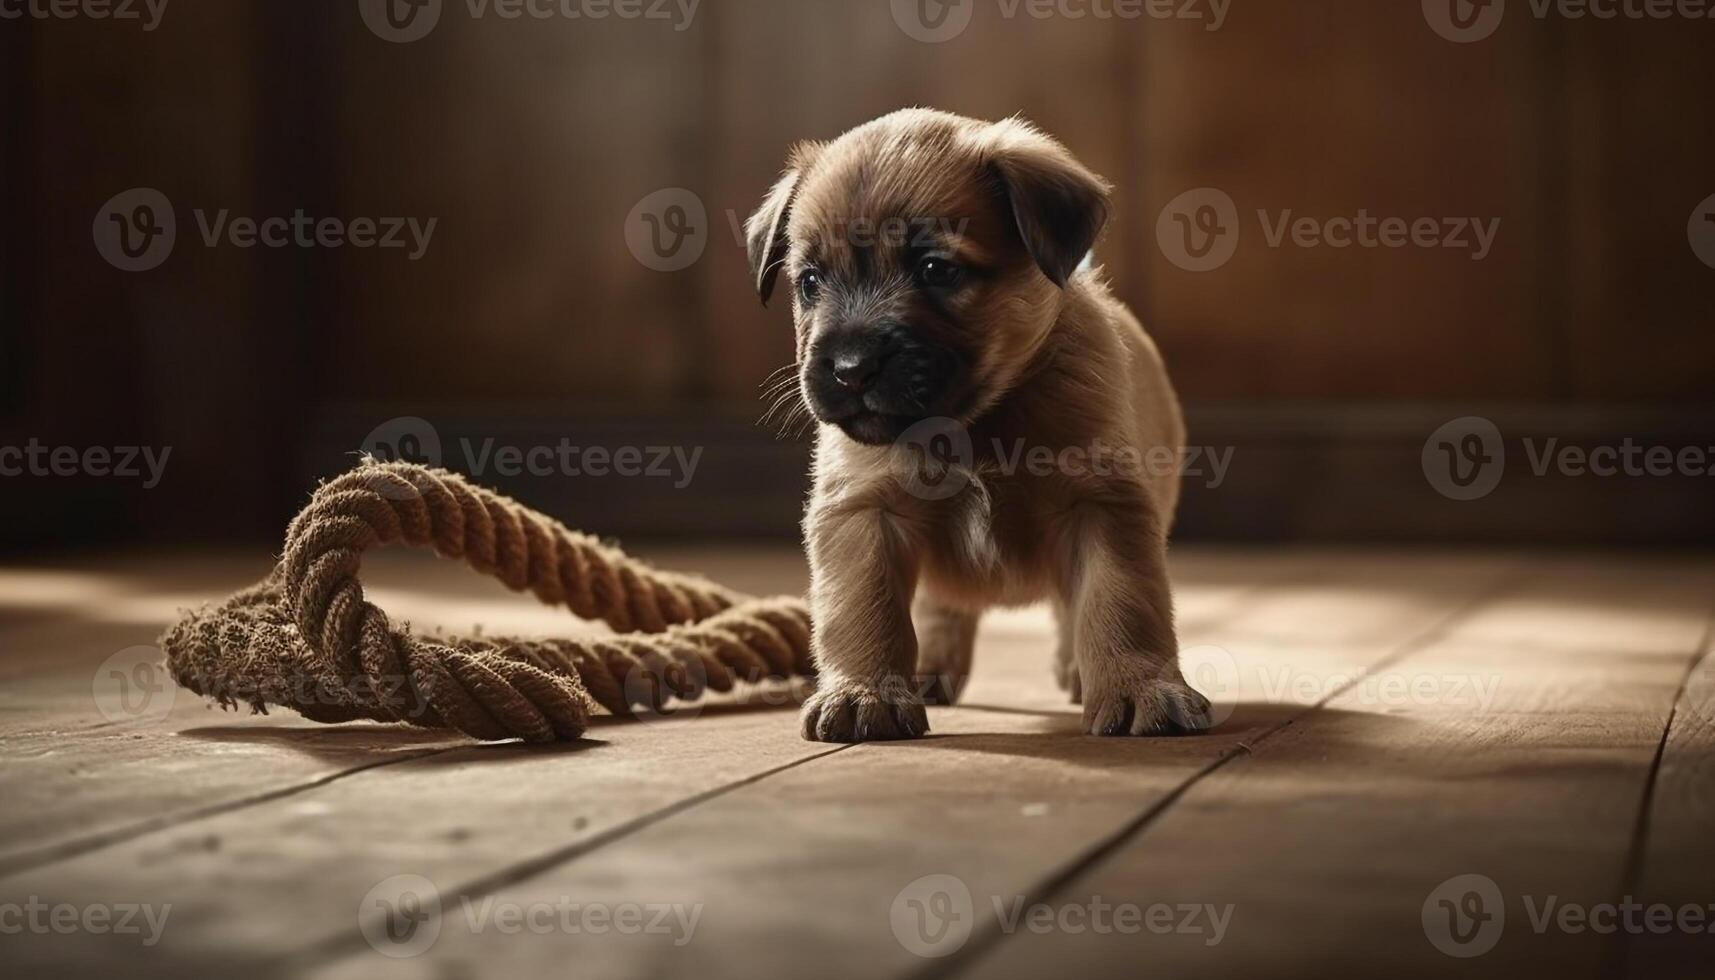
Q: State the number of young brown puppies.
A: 1